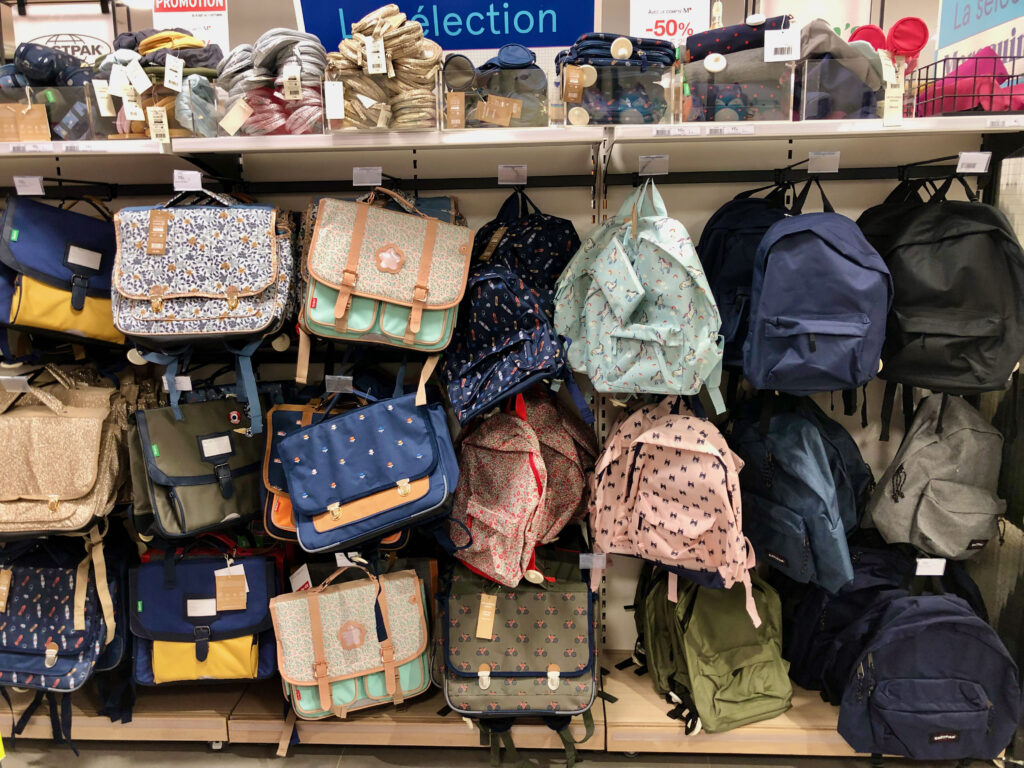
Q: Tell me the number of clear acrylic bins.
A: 8